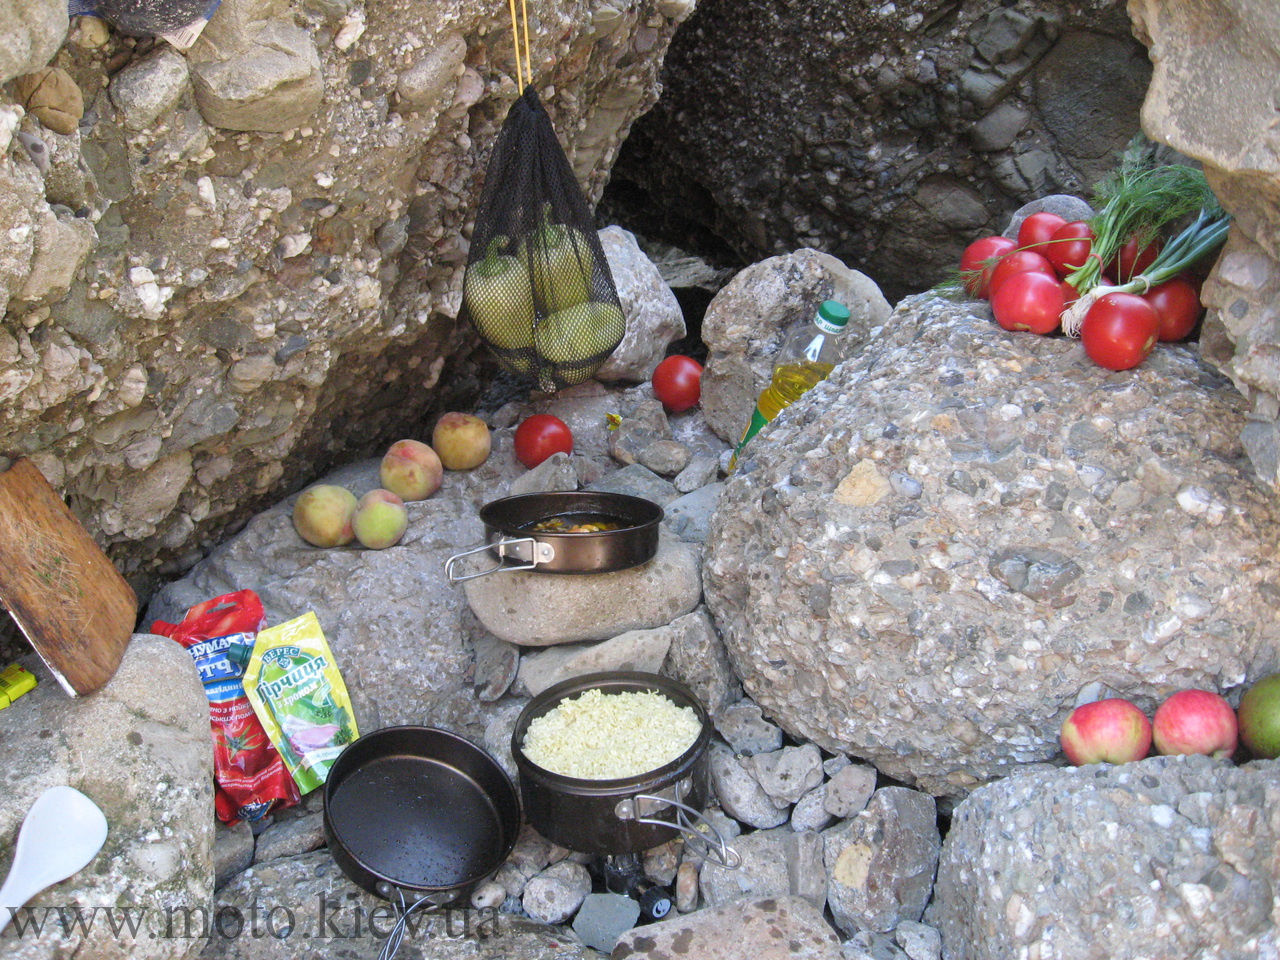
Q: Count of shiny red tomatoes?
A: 11